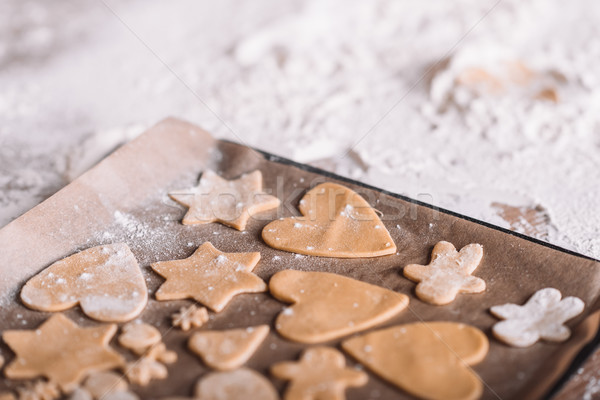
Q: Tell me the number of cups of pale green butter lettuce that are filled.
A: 0